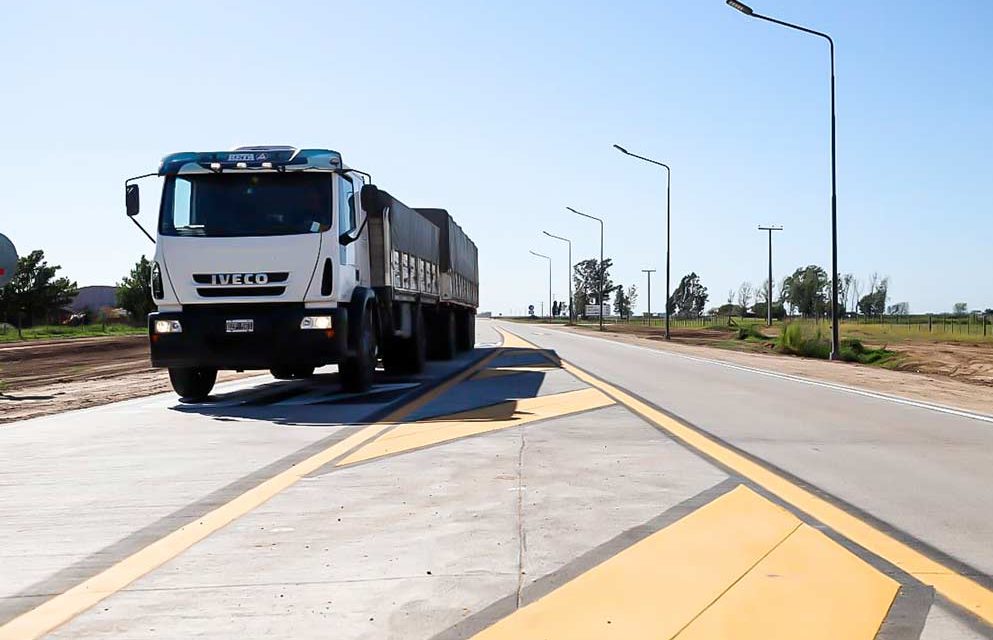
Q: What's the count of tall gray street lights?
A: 5